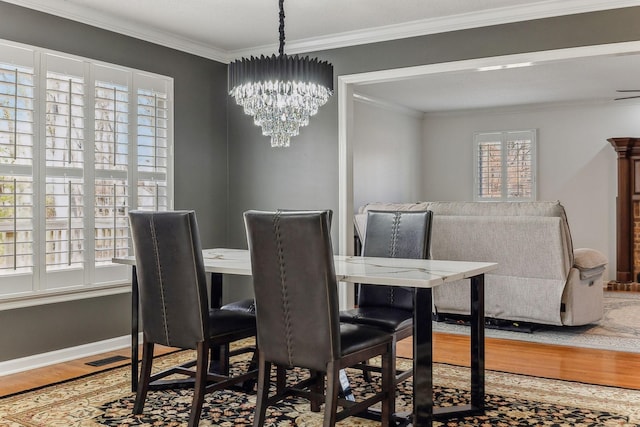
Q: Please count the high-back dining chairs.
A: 4